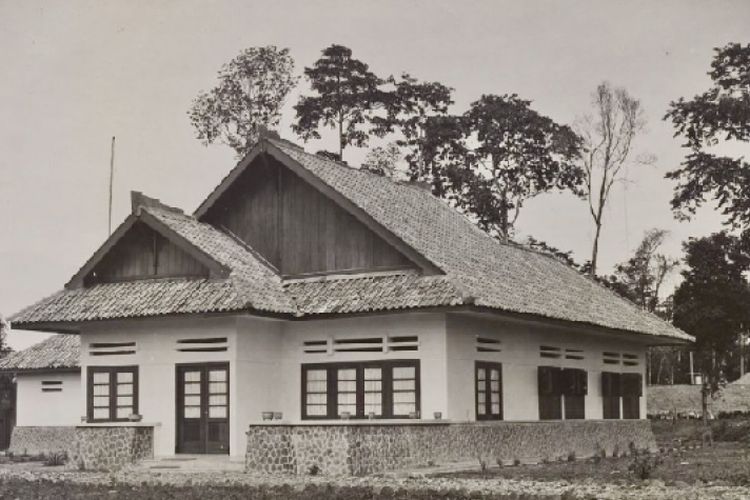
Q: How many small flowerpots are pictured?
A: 8